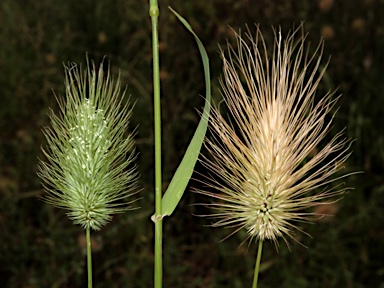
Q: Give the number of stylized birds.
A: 0